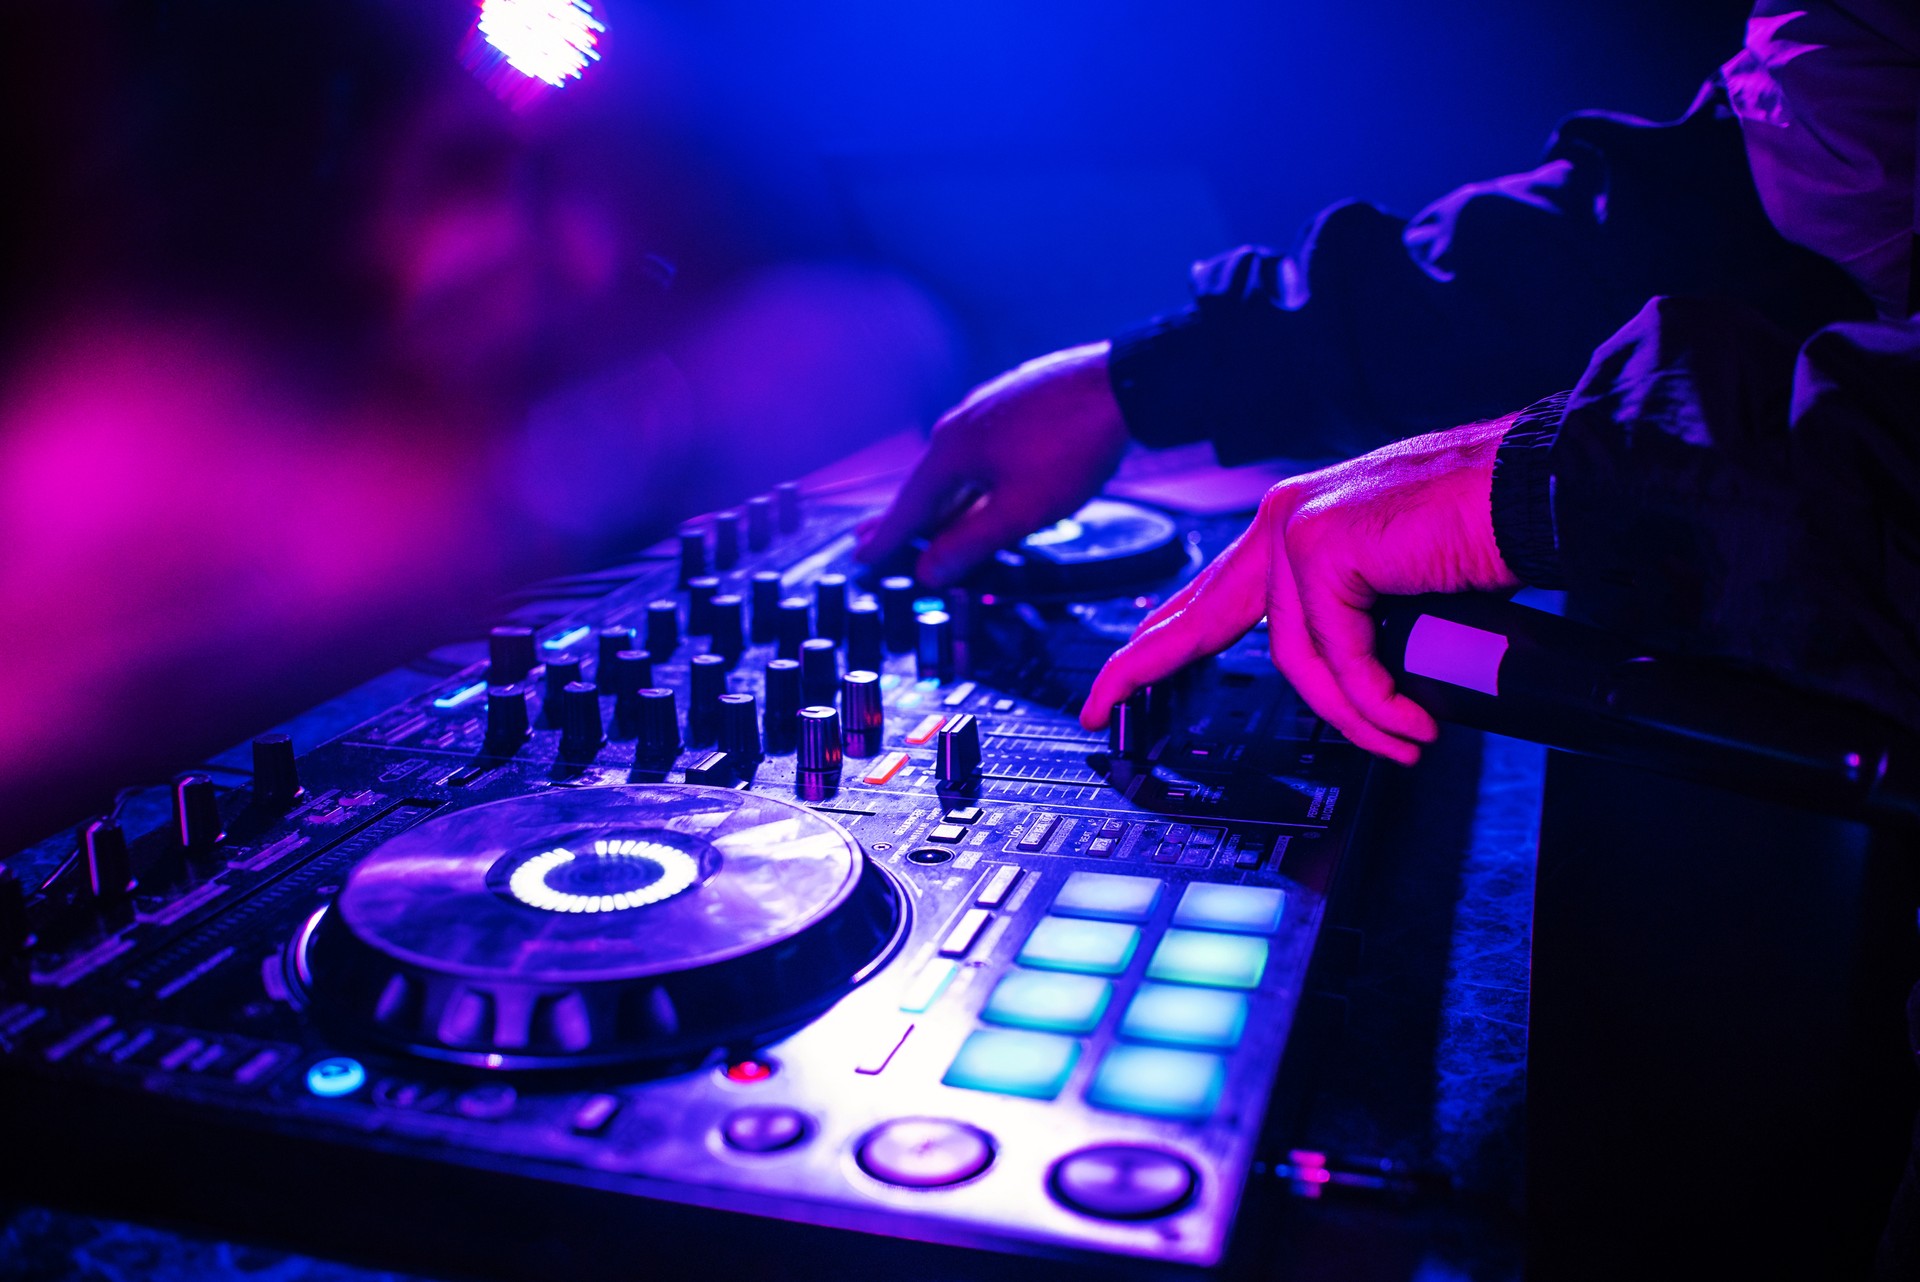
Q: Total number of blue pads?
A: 8